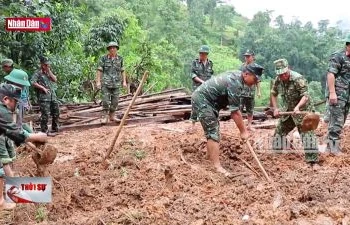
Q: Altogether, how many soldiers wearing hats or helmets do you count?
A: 10